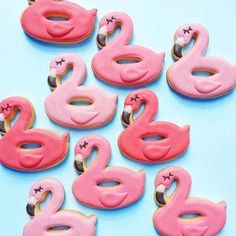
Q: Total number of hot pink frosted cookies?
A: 3